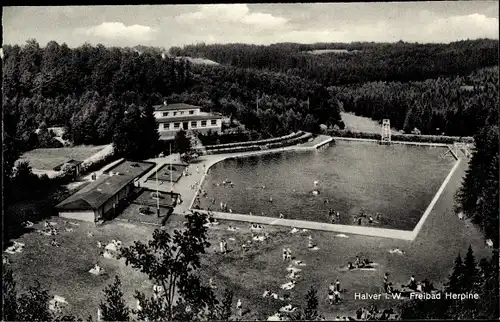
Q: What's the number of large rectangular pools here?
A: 1